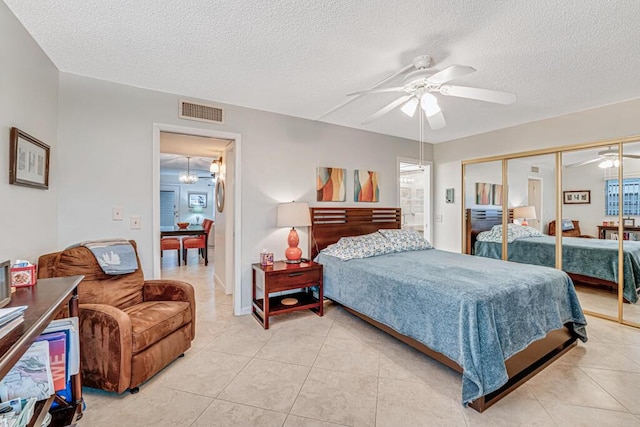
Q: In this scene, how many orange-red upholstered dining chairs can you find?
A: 2